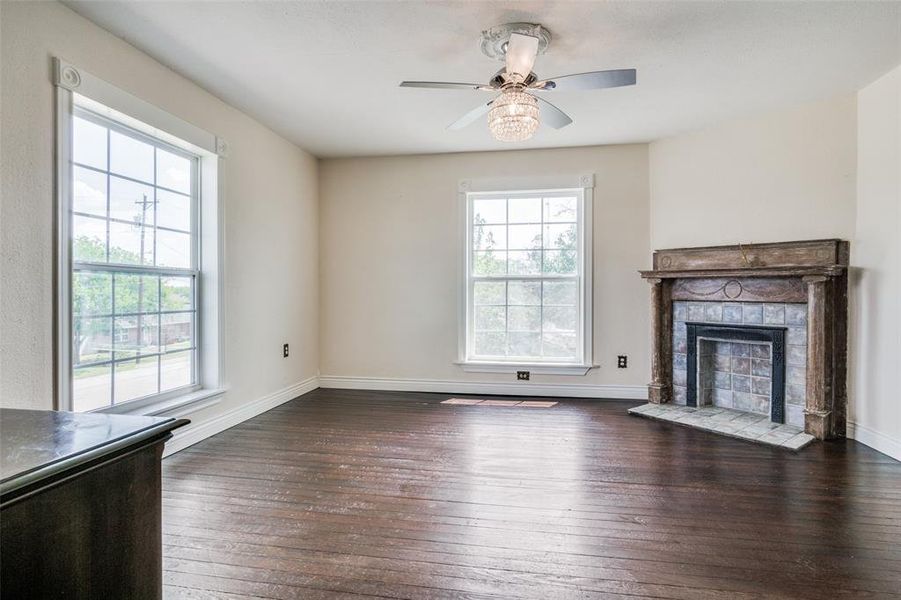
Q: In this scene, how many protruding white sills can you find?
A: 2